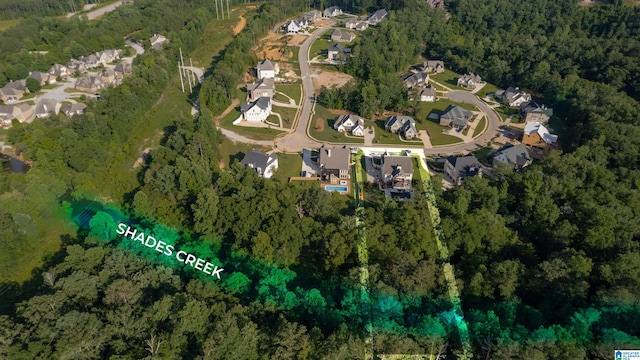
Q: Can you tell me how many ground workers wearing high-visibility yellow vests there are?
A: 0